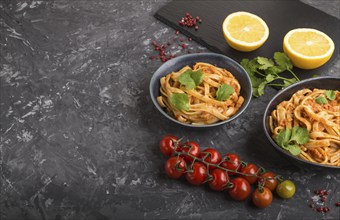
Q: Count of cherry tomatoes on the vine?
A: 12